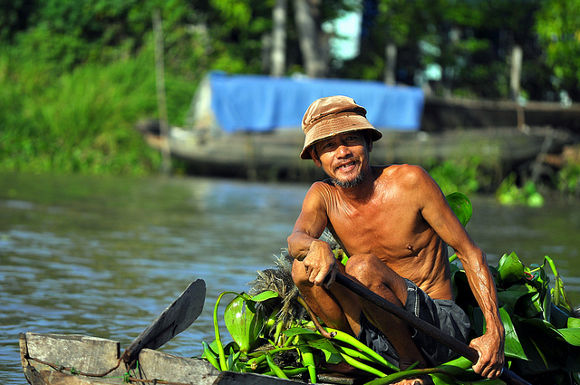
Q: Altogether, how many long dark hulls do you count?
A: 2